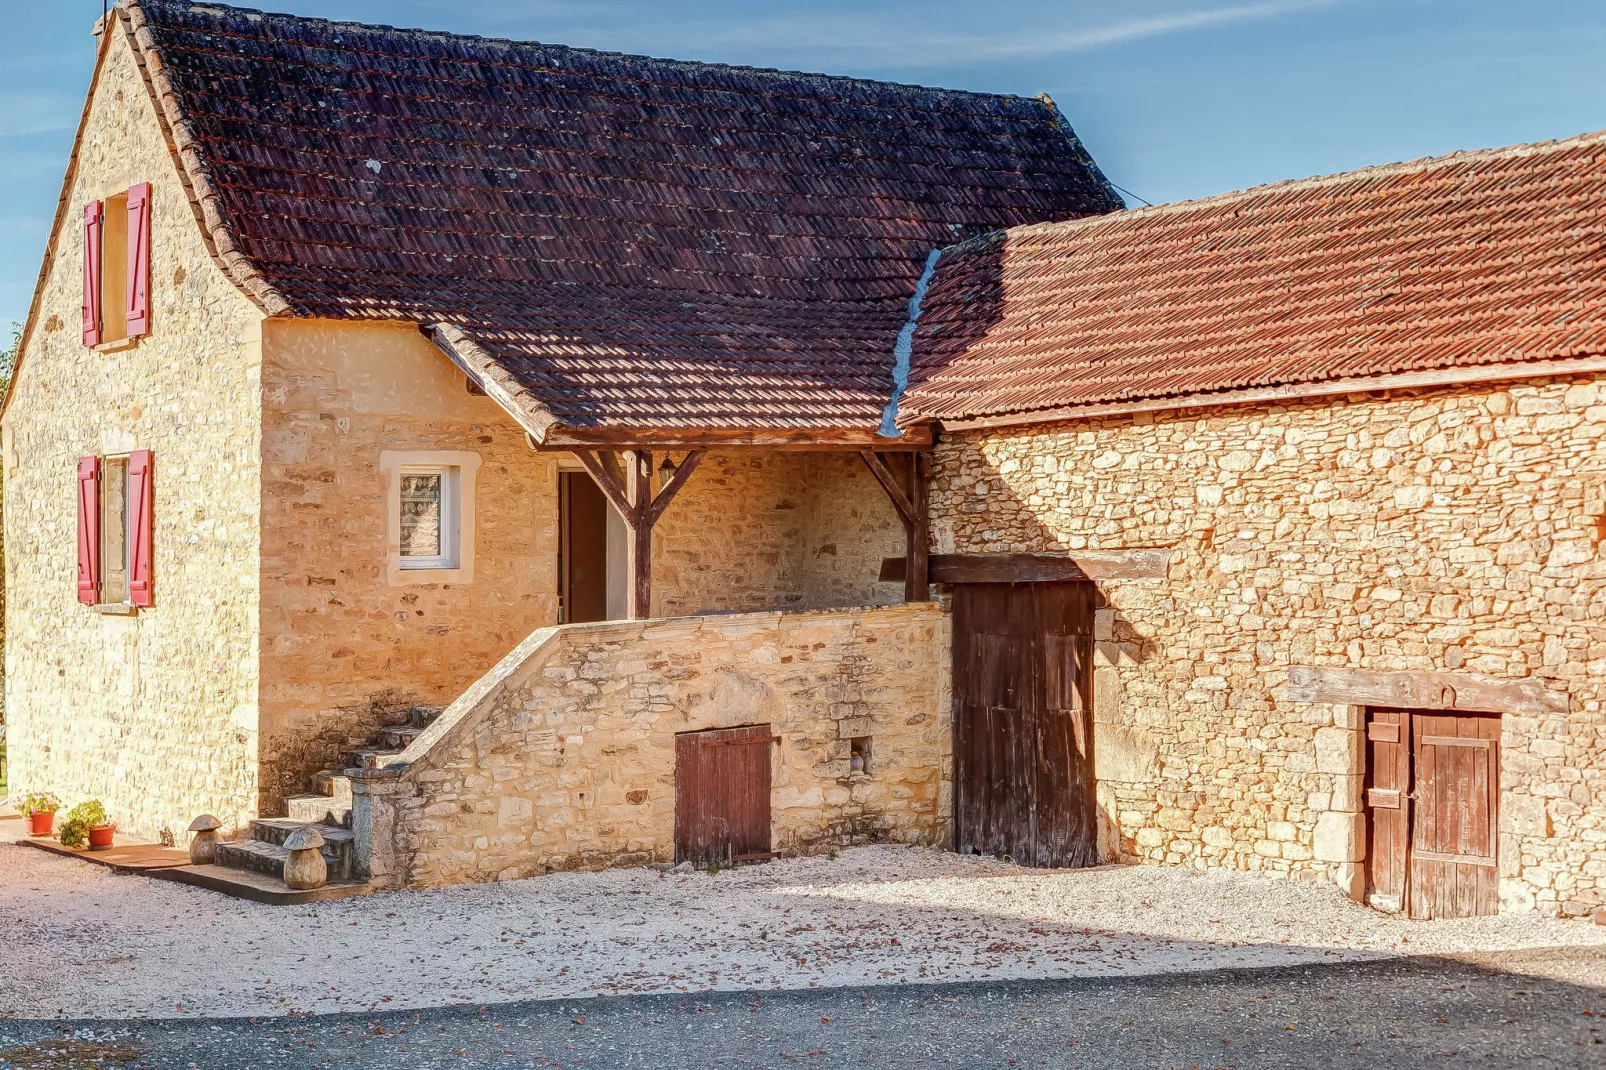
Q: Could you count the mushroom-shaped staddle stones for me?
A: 2